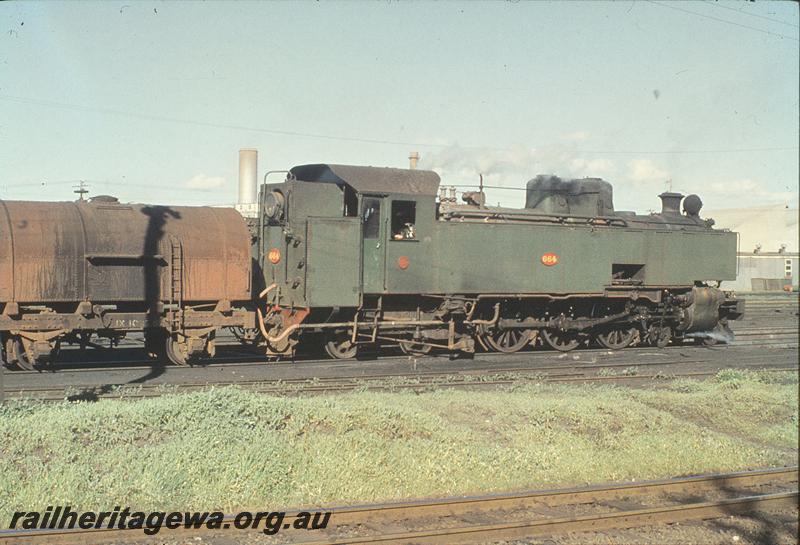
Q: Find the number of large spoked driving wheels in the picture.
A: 3